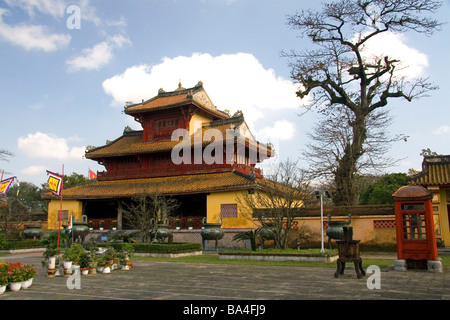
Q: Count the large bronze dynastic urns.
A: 6